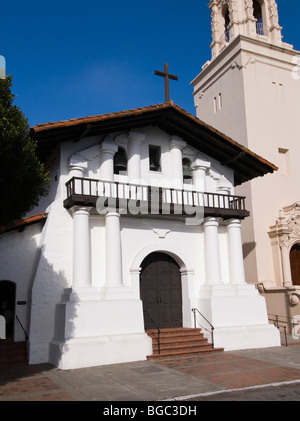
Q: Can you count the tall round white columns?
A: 4